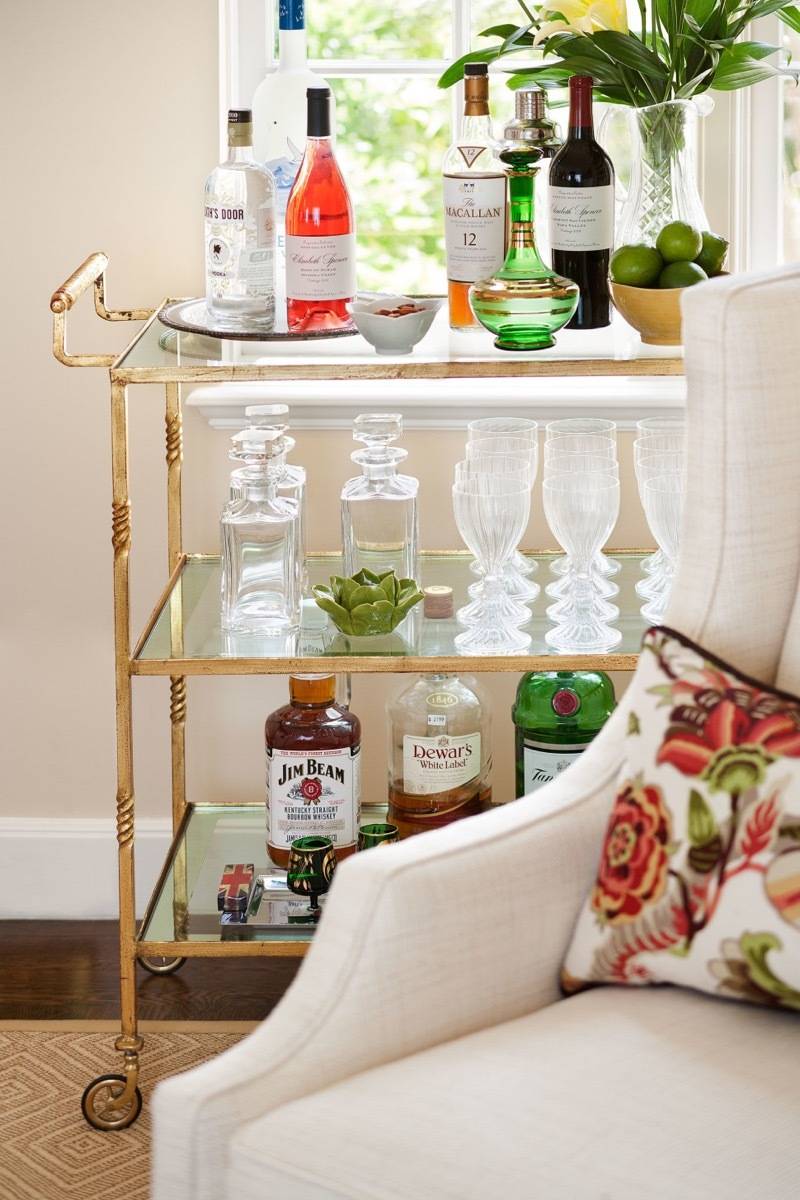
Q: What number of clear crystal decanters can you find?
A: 3